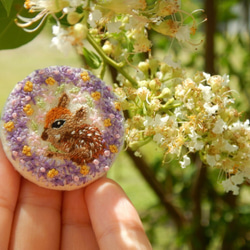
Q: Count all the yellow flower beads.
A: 12